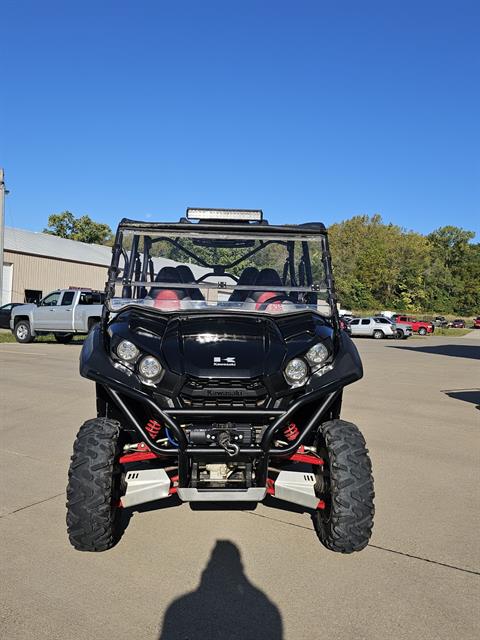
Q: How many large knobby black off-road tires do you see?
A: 2